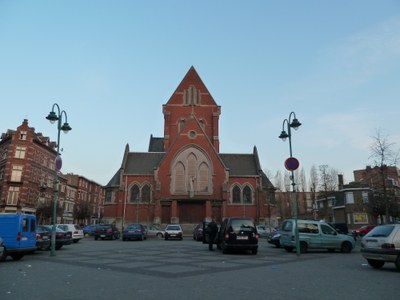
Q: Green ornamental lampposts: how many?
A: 2